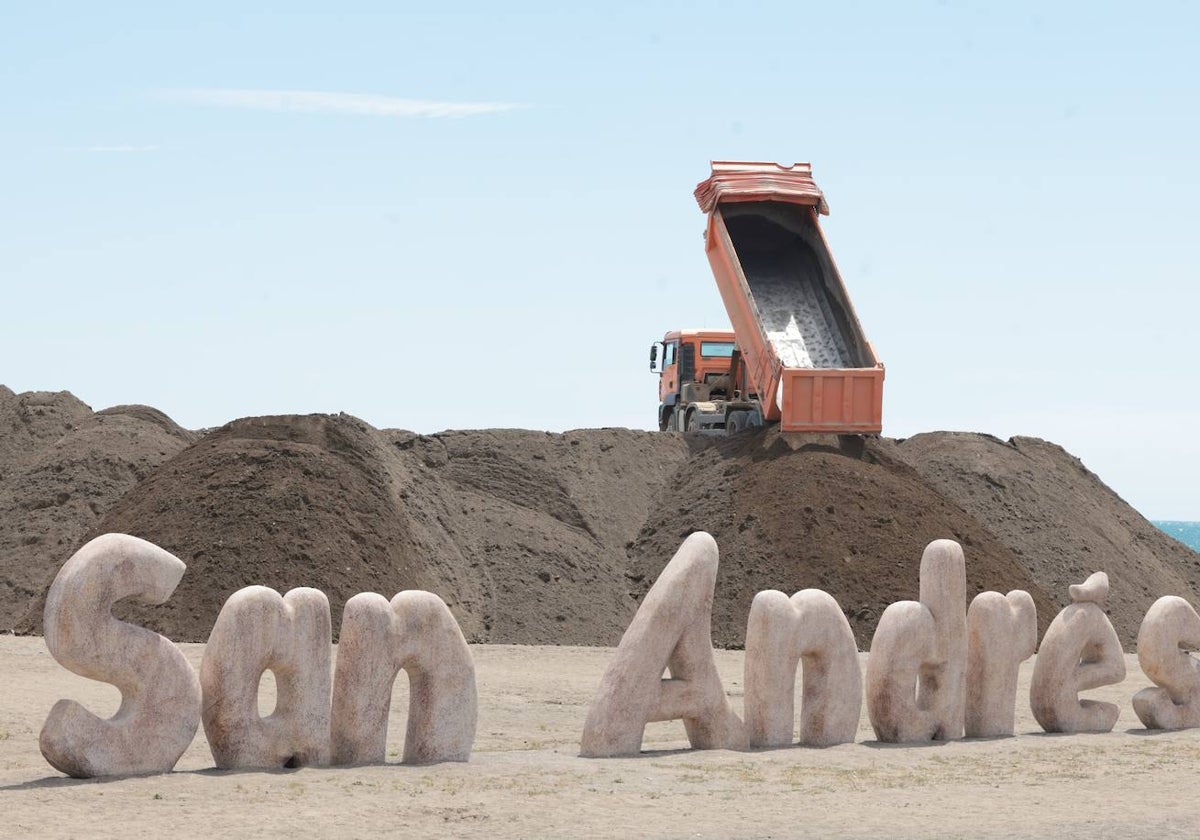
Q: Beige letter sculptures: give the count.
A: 9